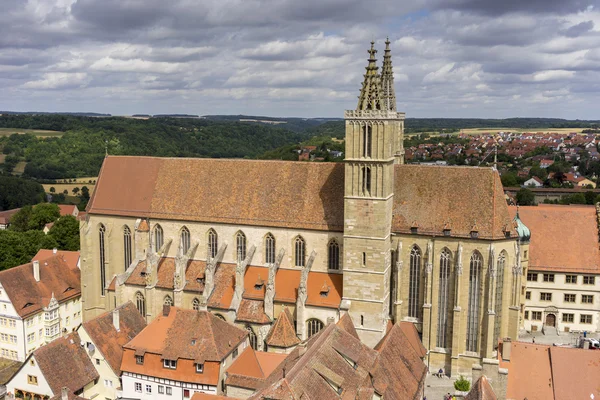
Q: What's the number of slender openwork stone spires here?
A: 2